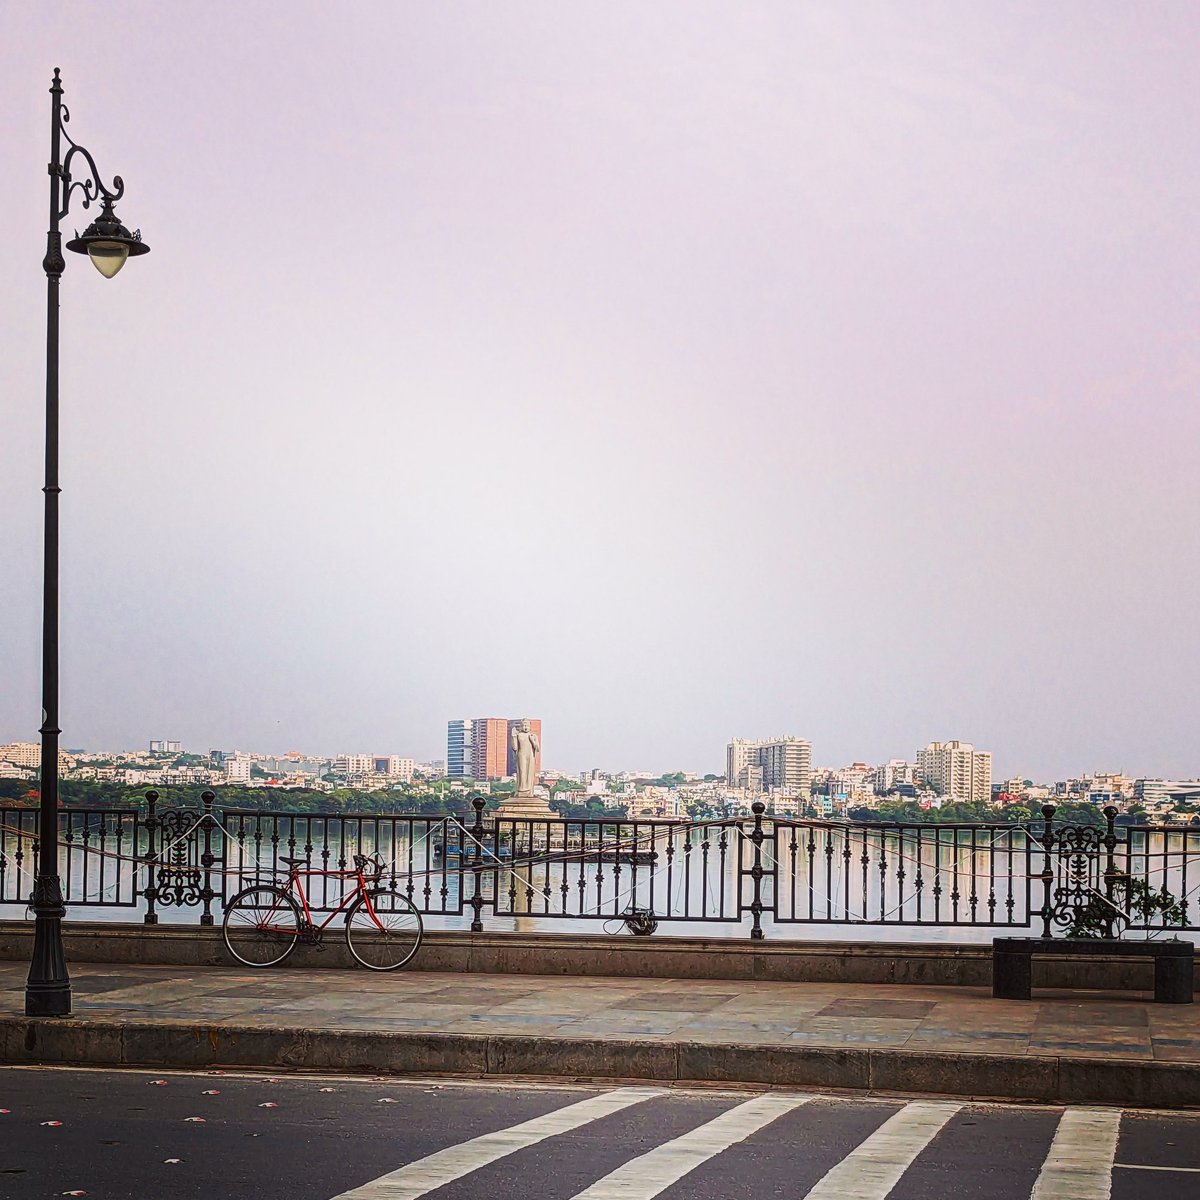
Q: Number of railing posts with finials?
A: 6